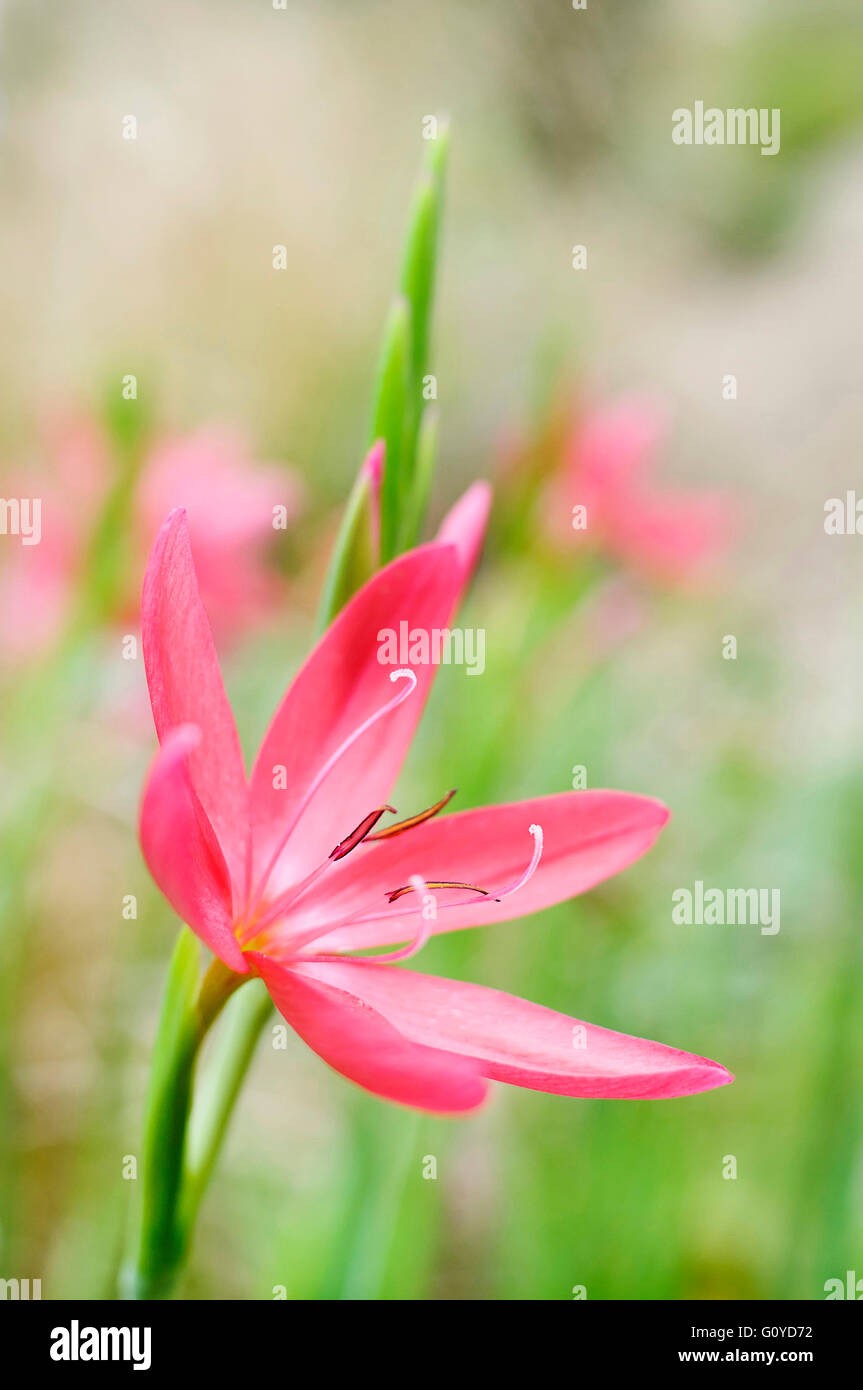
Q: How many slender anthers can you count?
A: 3